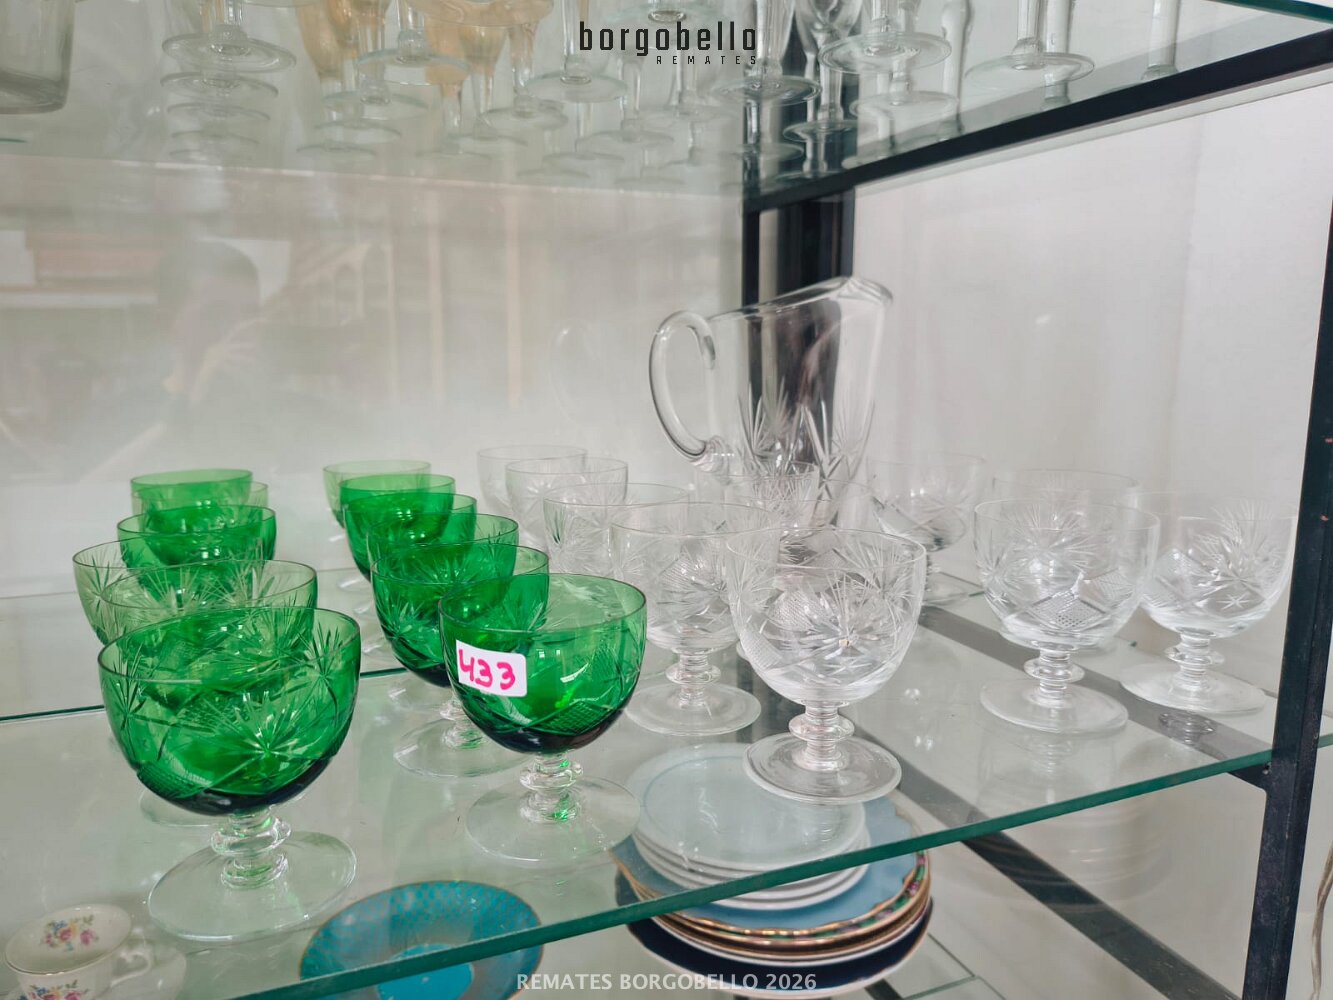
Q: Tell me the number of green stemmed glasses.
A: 12